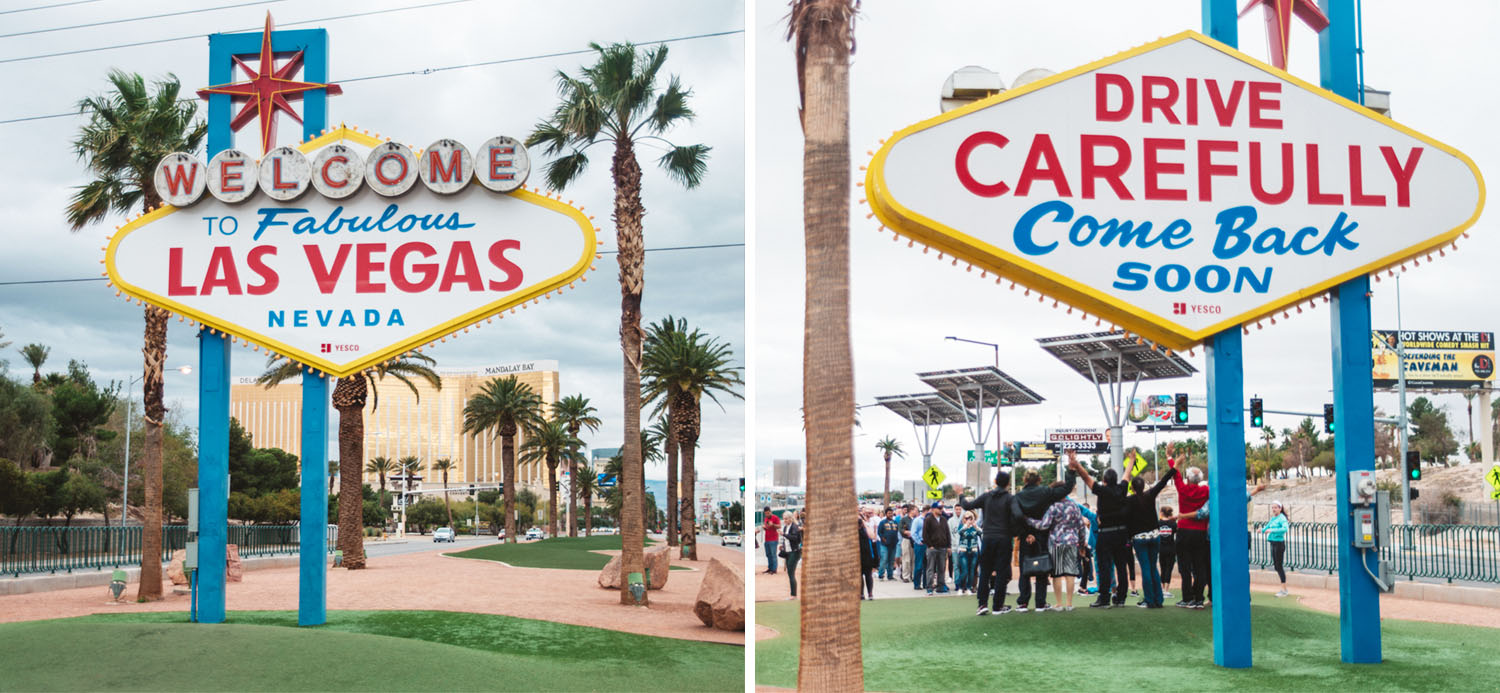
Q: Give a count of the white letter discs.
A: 7